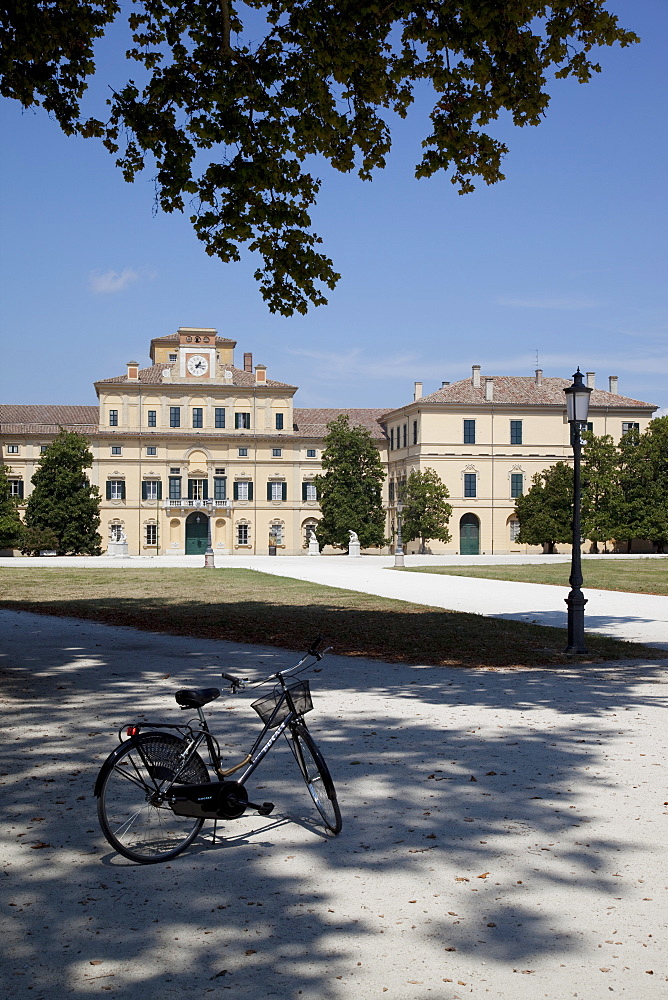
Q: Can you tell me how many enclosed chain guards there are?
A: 1